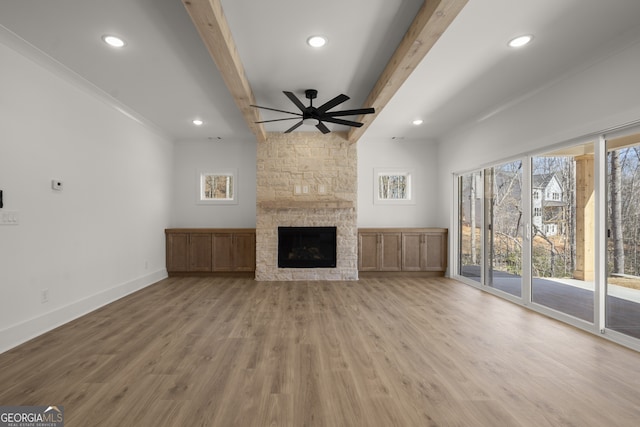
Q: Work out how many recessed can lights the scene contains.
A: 5